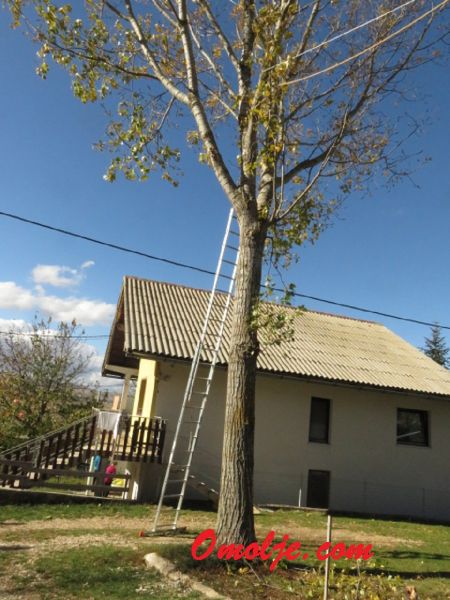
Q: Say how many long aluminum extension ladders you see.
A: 1